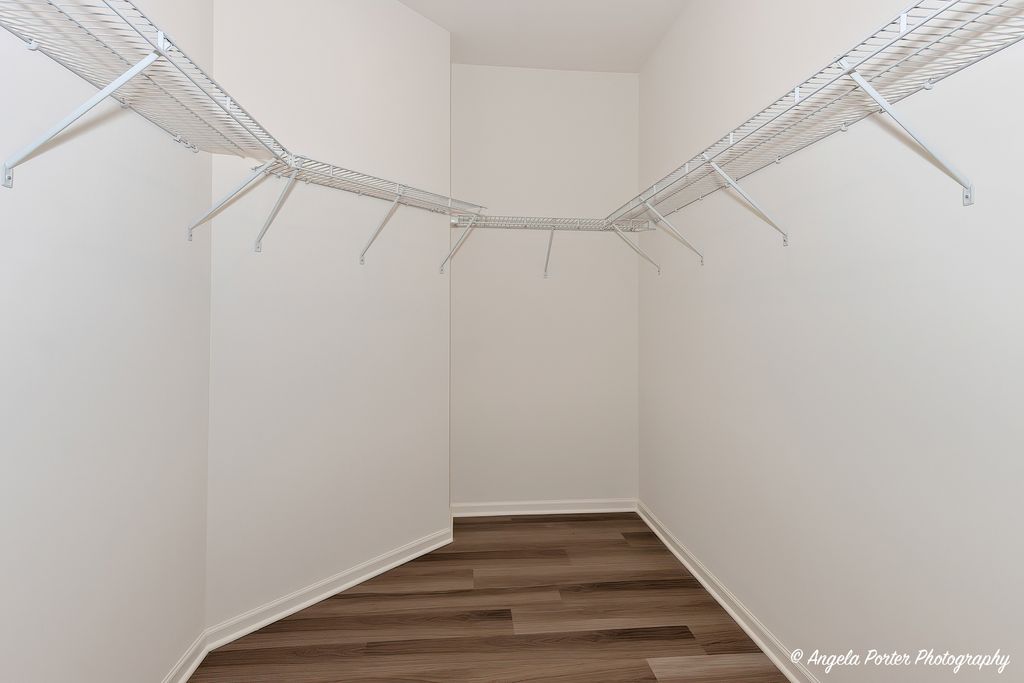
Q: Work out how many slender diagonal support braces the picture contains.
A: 10